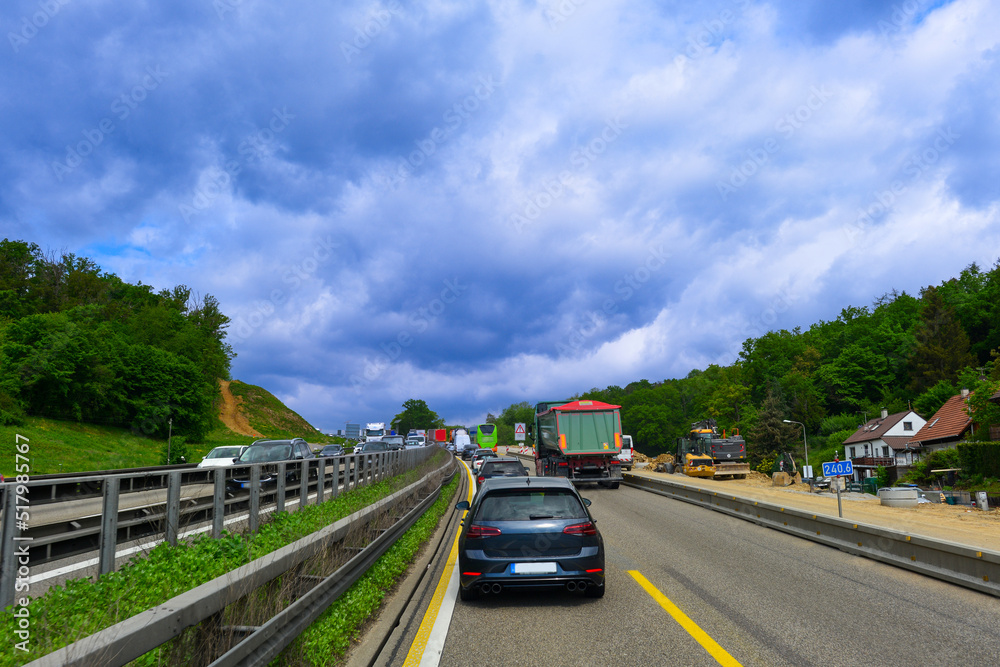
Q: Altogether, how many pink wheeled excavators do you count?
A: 0